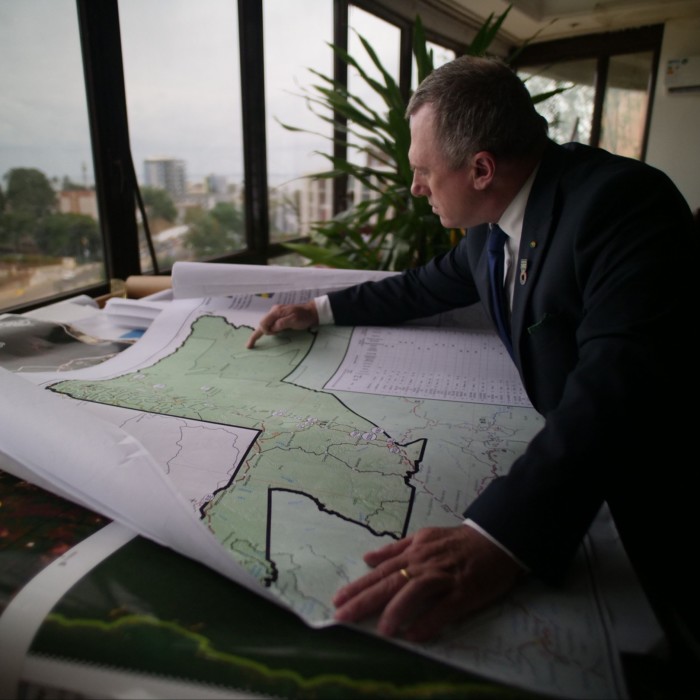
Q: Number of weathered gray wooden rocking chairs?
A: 0